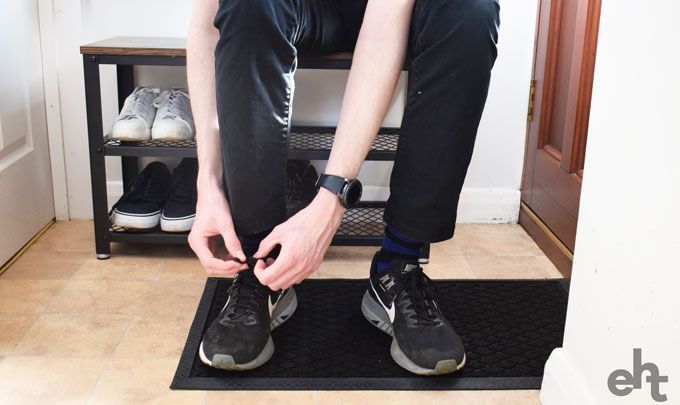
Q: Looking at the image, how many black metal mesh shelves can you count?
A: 2